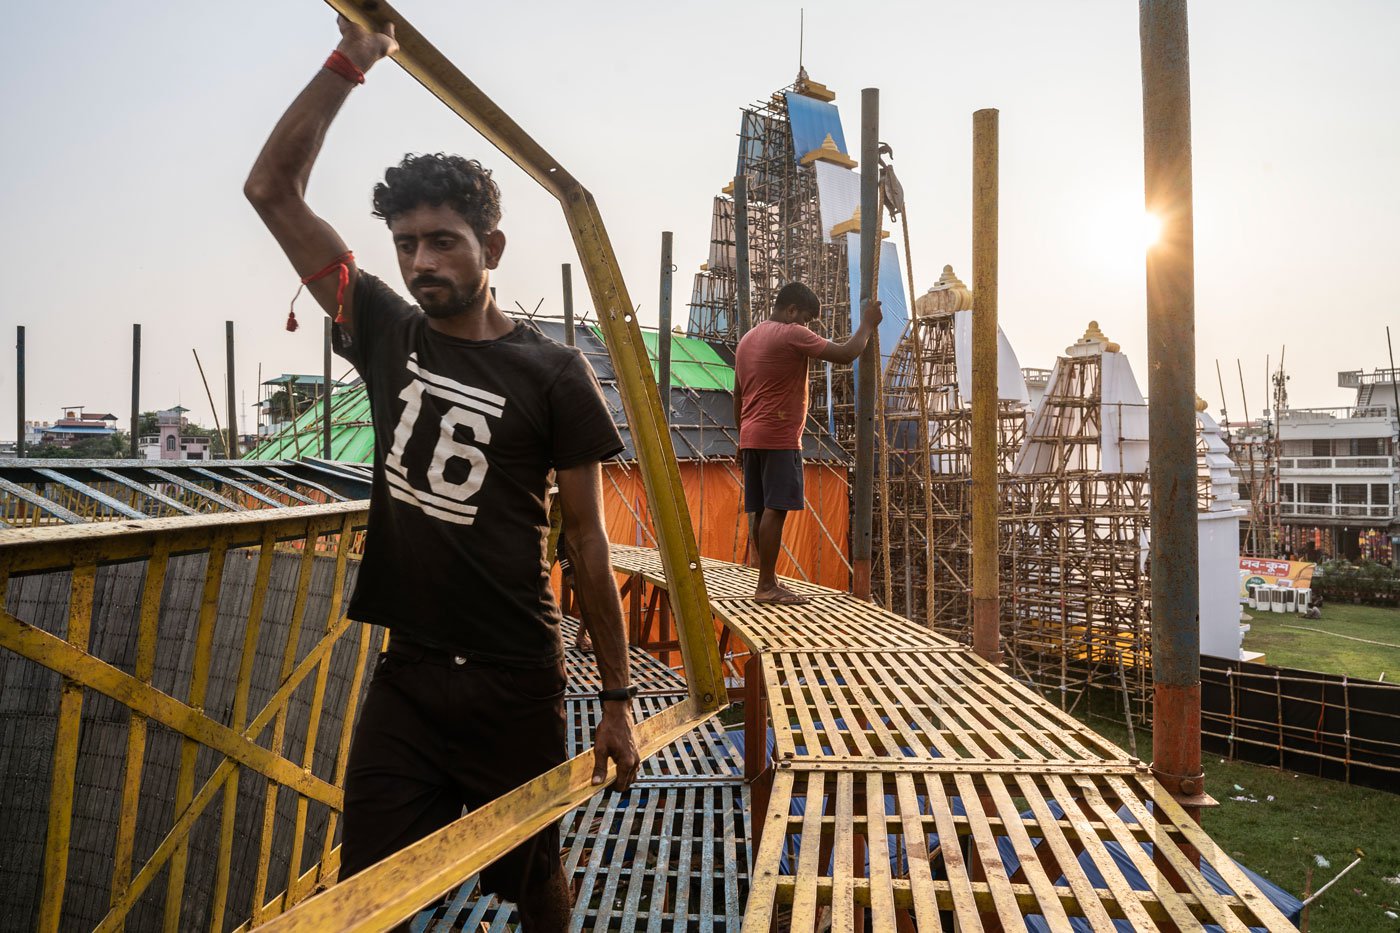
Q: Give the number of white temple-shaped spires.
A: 3